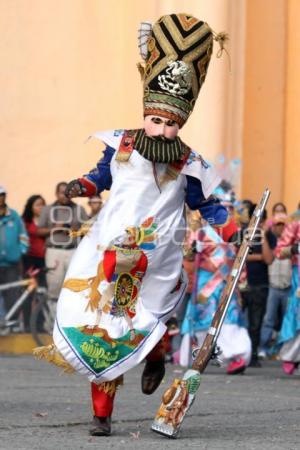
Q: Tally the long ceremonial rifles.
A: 1